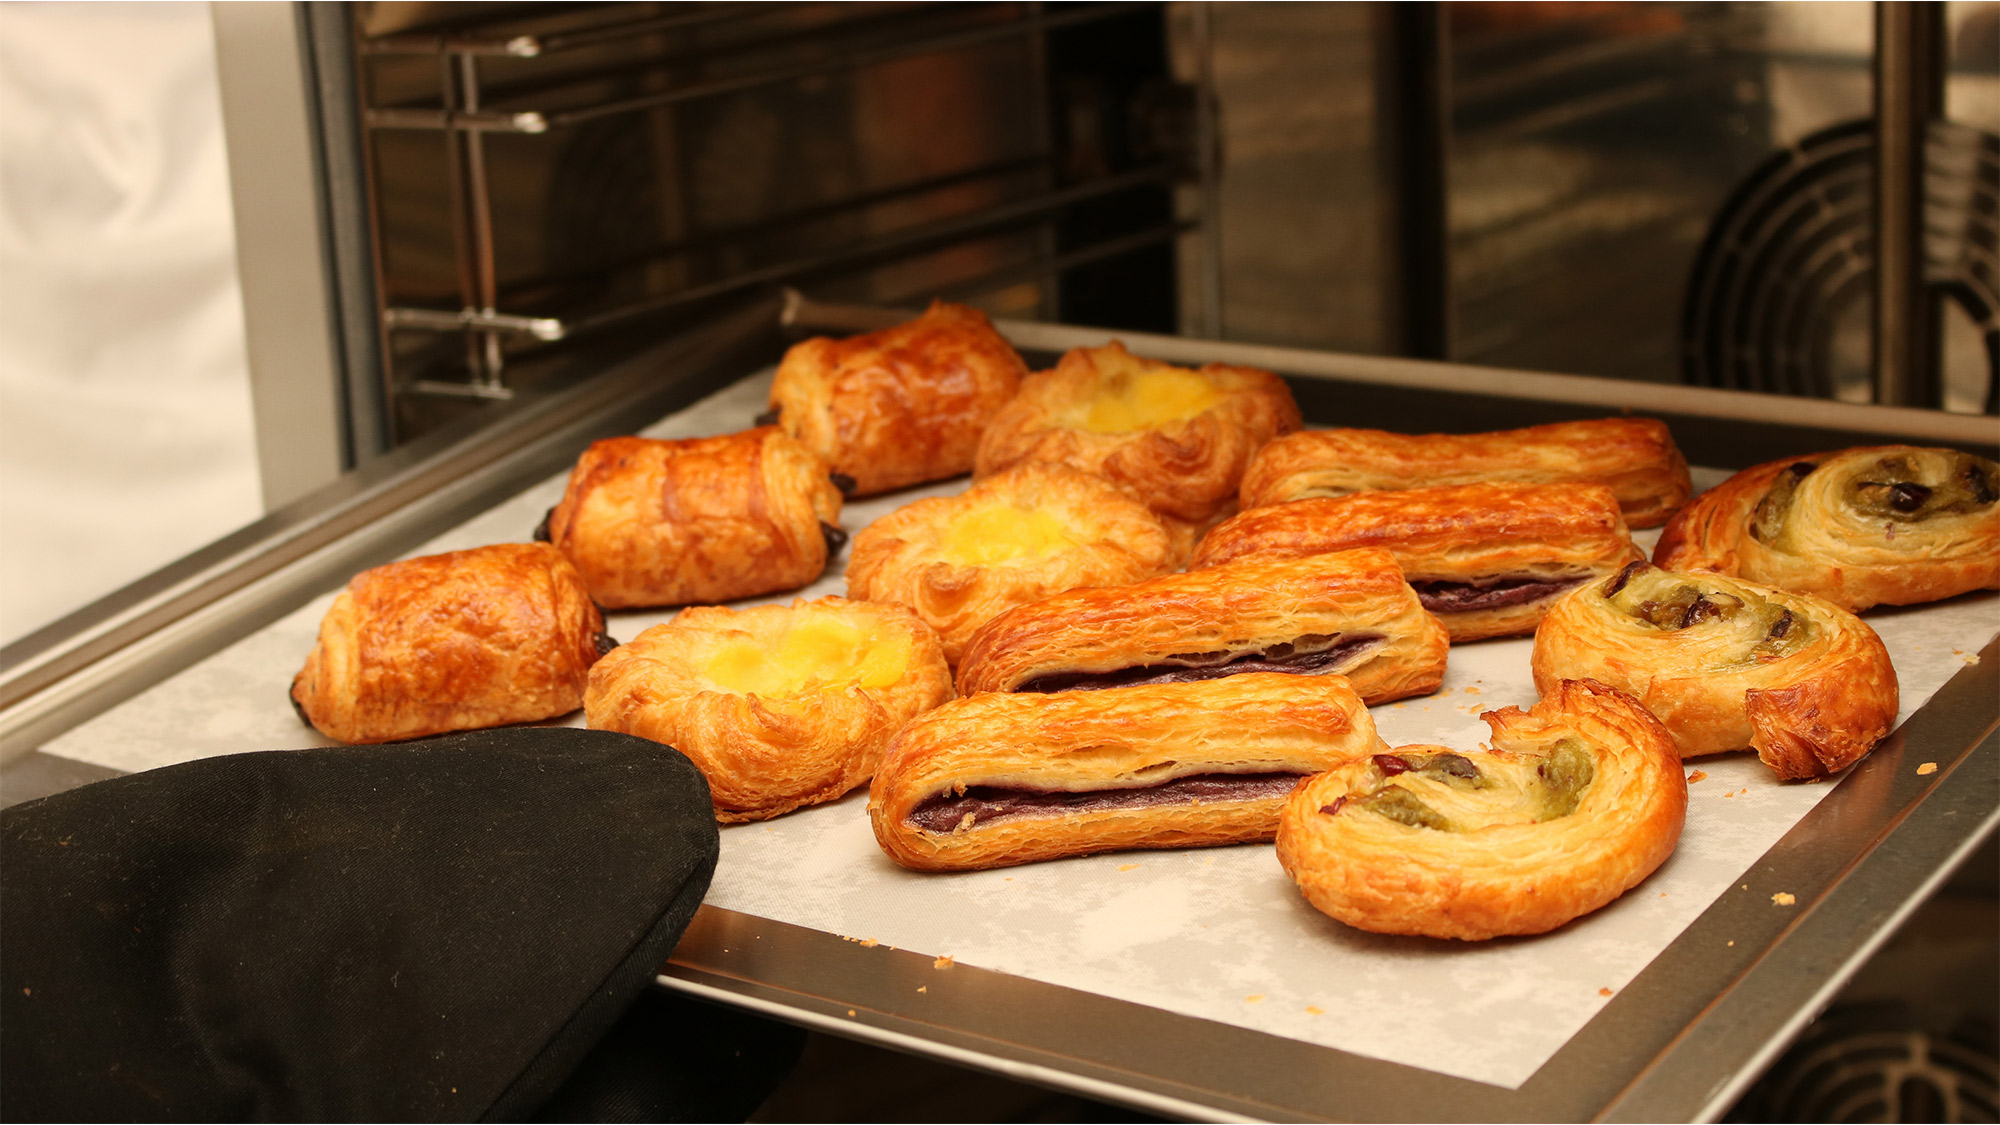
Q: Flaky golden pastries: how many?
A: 13